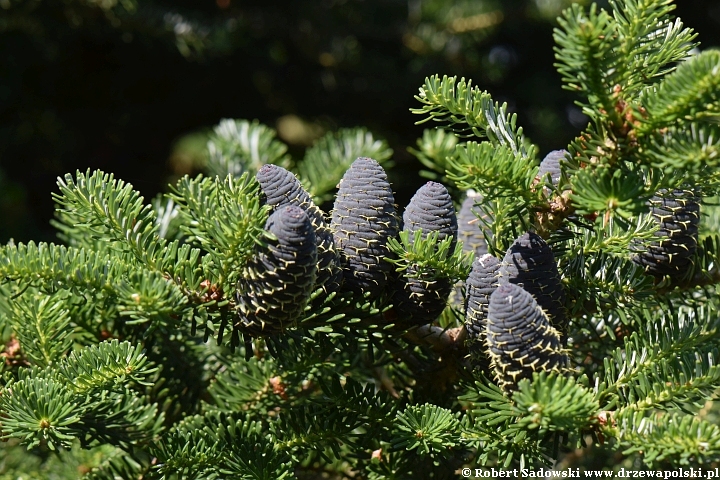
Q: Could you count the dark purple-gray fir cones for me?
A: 10